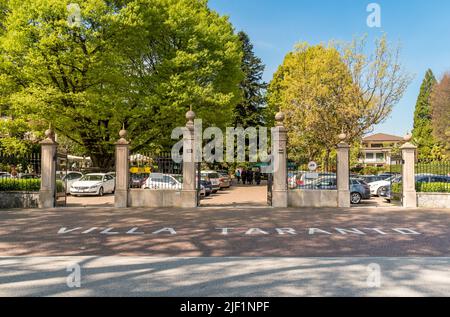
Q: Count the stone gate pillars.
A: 6